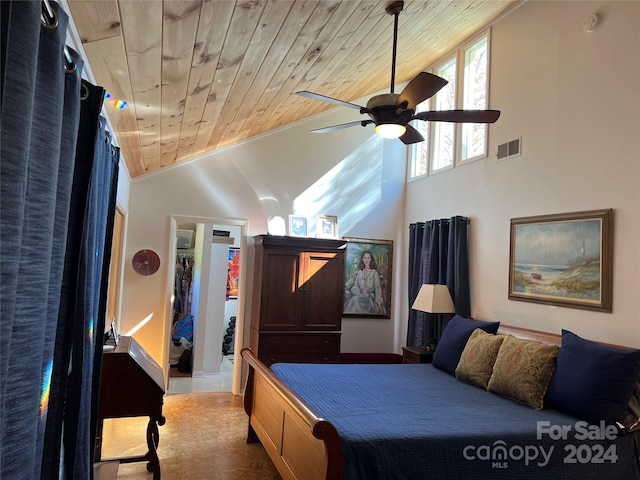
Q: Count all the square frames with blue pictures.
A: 2